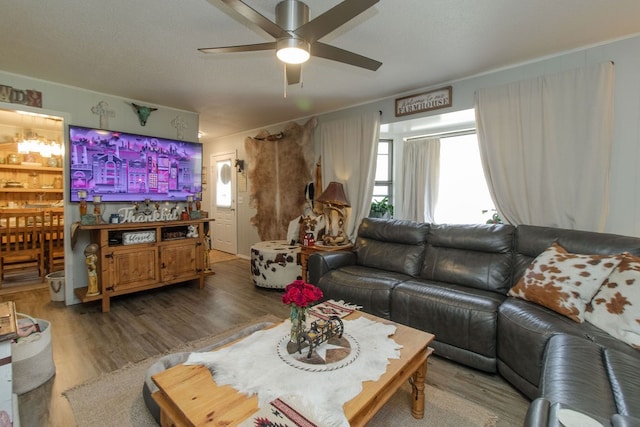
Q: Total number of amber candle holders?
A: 4